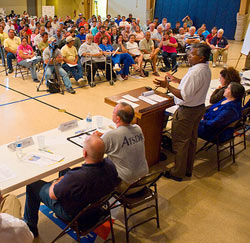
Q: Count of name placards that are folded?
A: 2